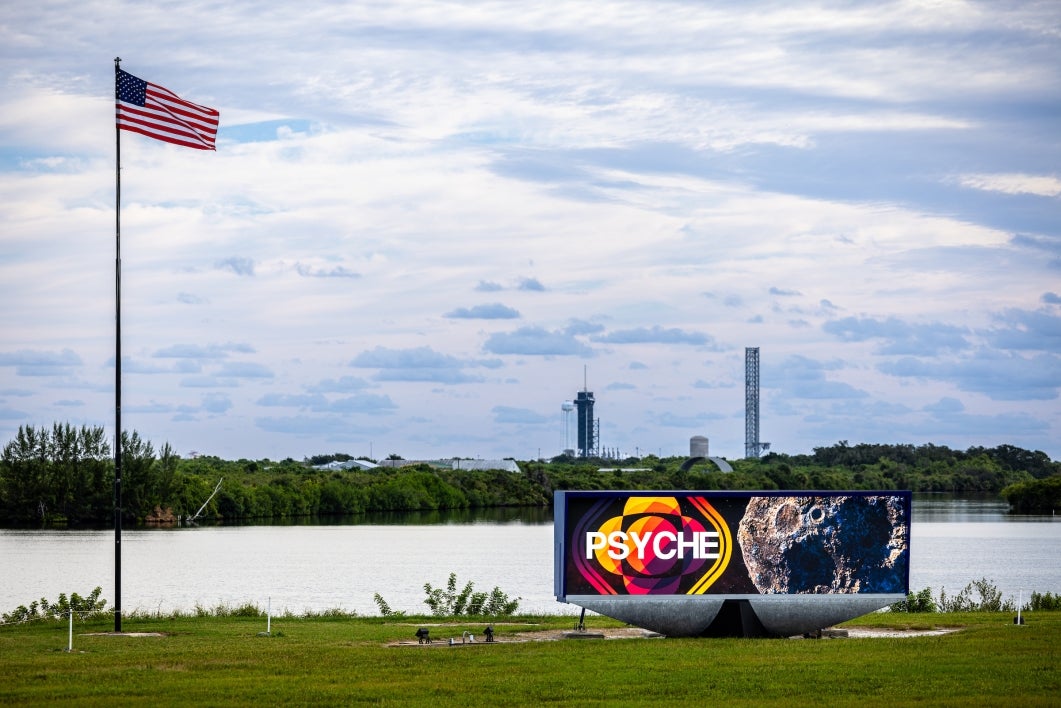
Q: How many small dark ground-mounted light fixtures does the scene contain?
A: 2